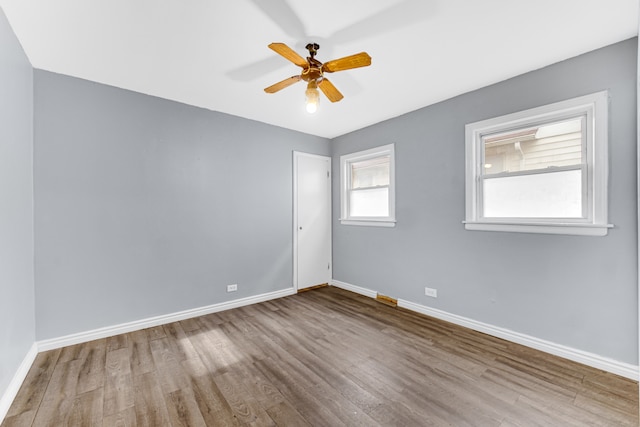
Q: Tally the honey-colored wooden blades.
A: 4